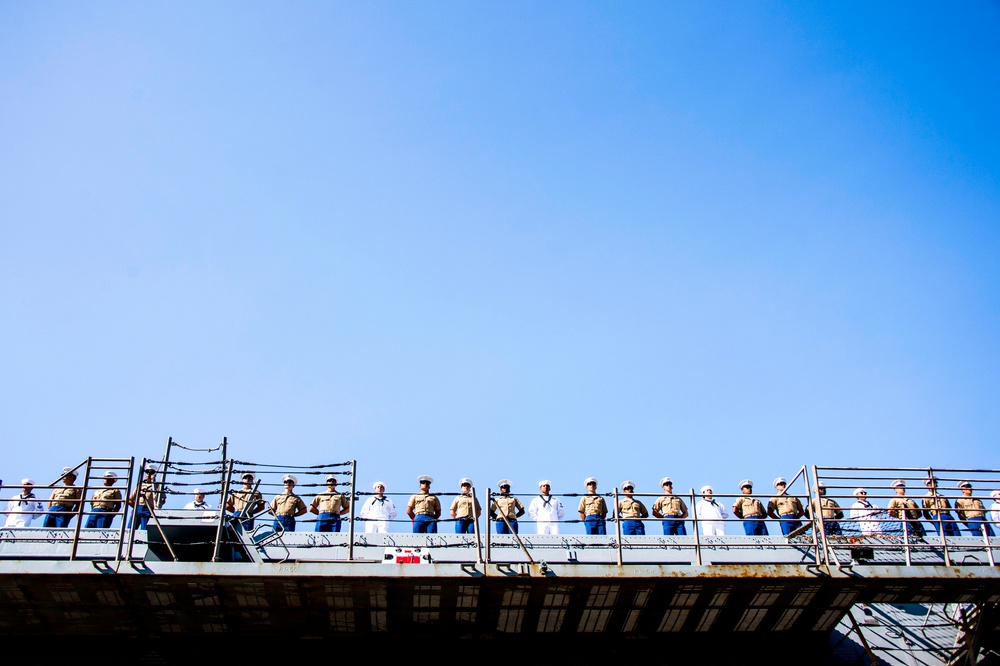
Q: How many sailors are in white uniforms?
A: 7